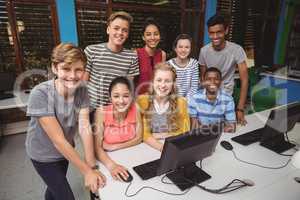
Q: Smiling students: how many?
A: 8